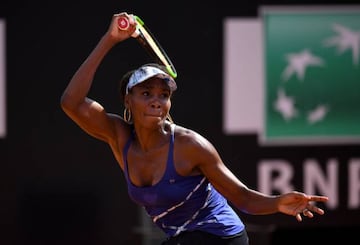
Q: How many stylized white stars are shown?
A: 4